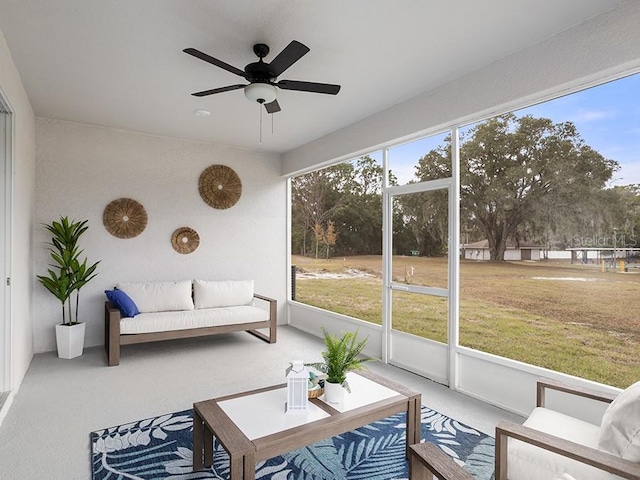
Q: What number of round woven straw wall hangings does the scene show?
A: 3